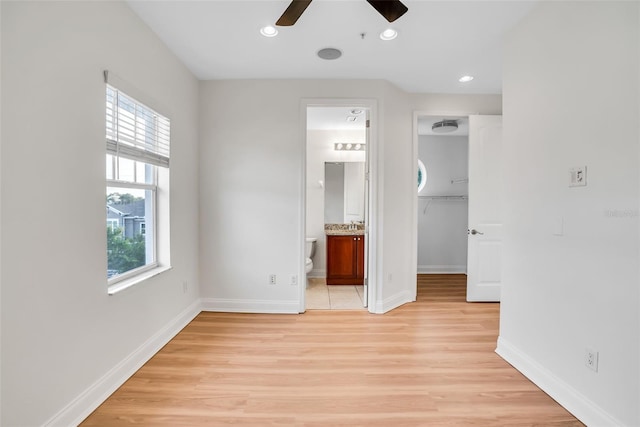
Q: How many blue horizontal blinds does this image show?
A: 0